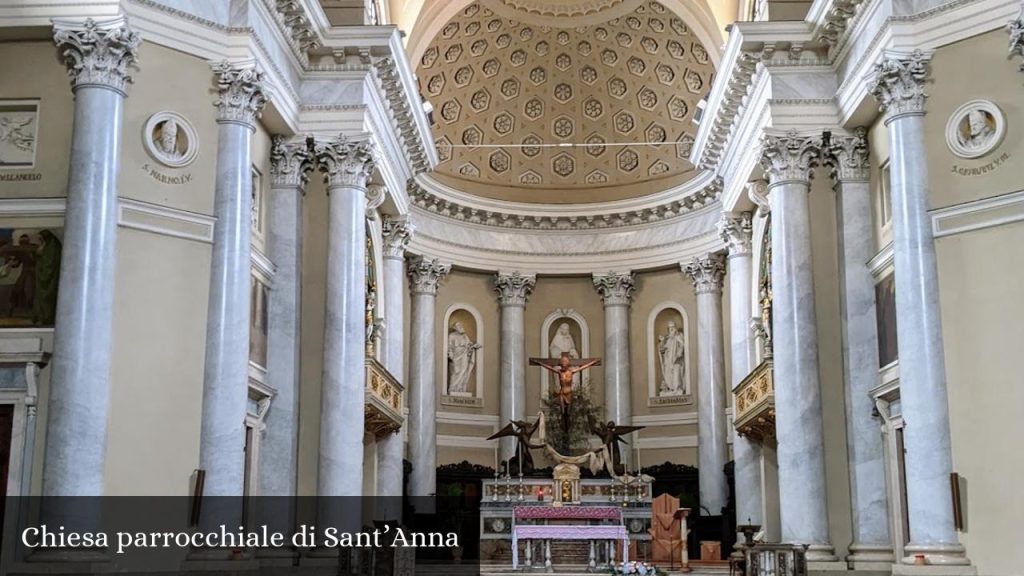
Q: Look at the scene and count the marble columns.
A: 13